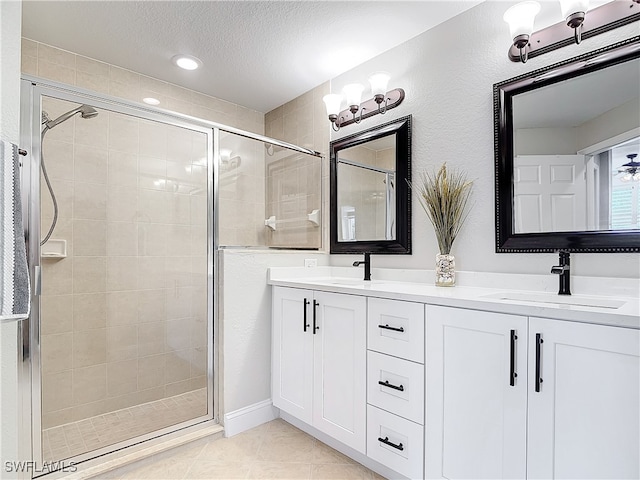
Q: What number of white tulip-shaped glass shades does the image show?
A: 5